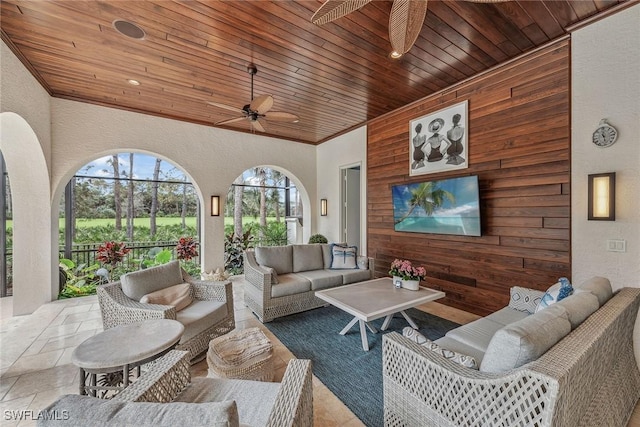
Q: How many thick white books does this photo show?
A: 0